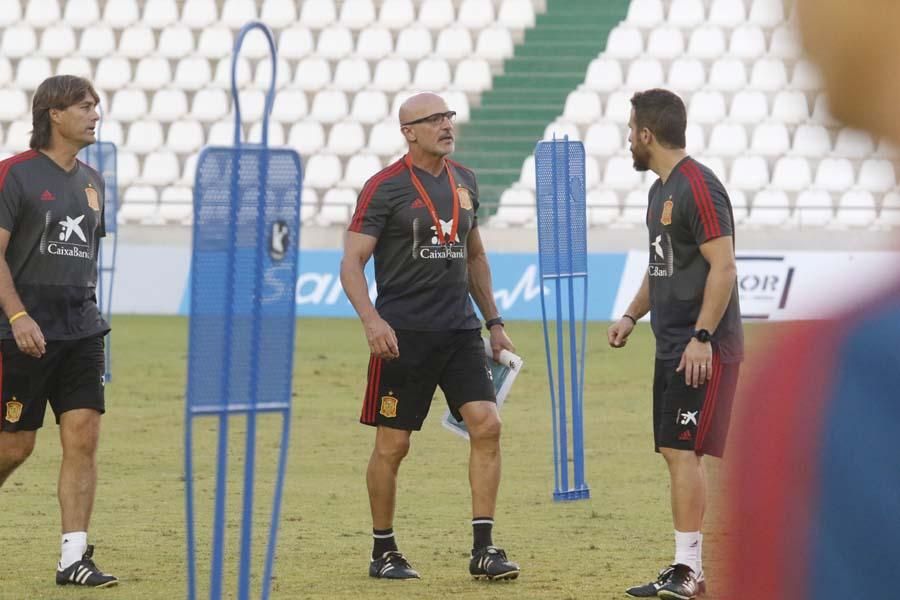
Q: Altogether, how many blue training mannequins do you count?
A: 3